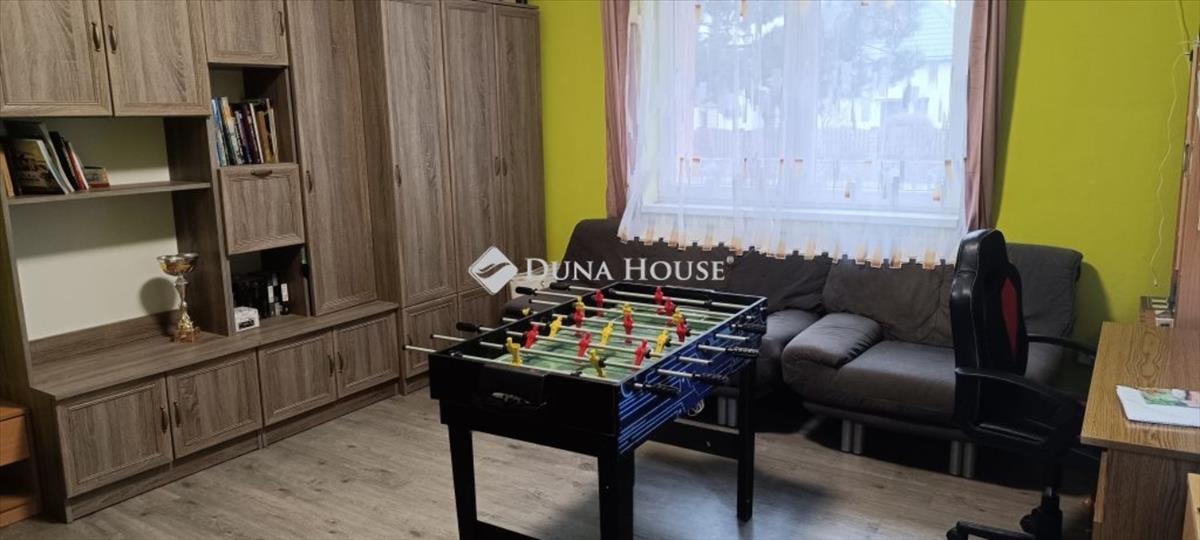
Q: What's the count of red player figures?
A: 9